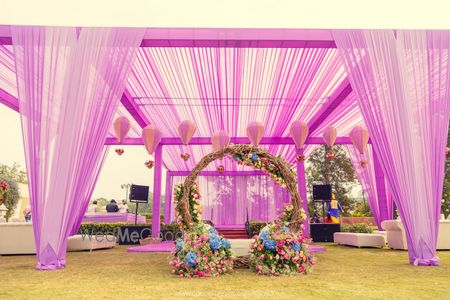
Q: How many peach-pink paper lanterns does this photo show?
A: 8